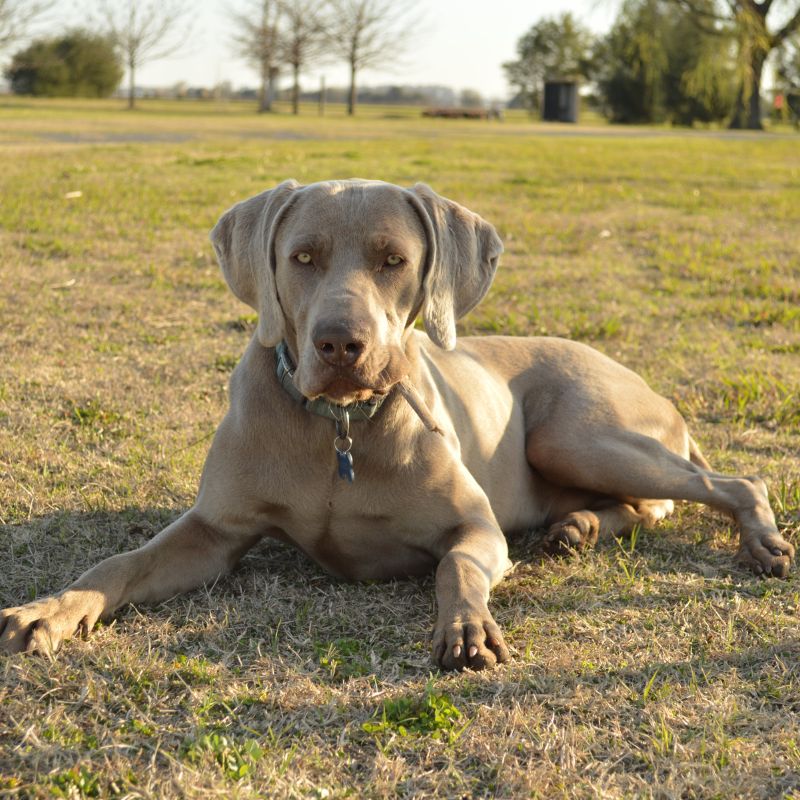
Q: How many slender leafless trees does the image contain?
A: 4